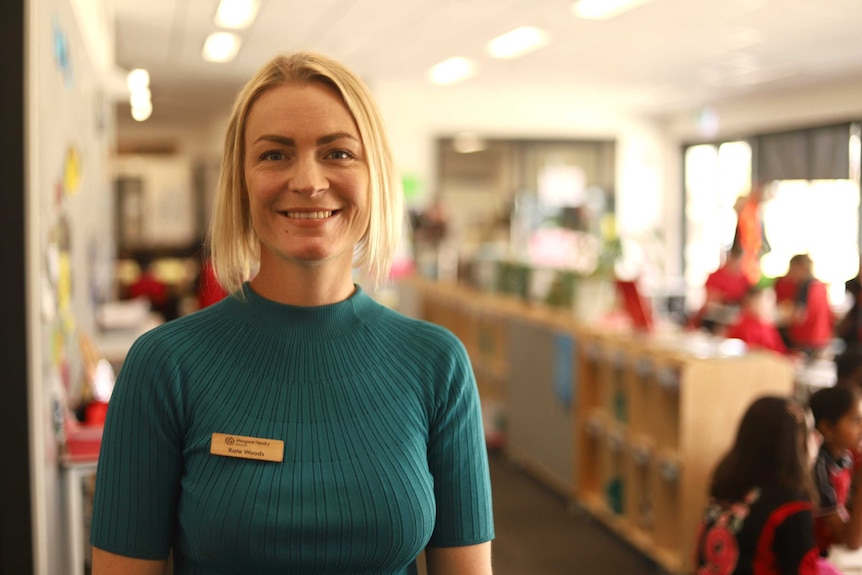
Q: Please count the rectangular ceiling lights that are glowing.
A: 5